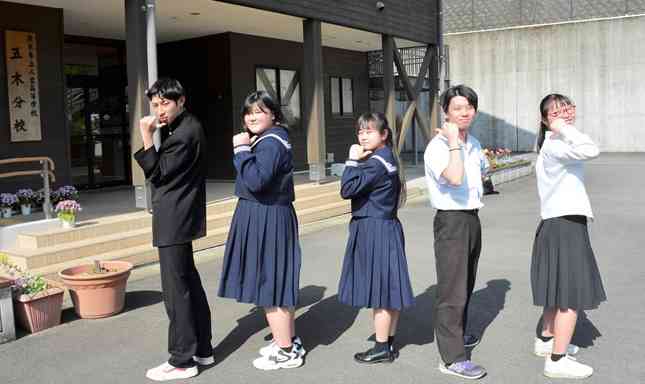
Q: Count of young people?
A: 5